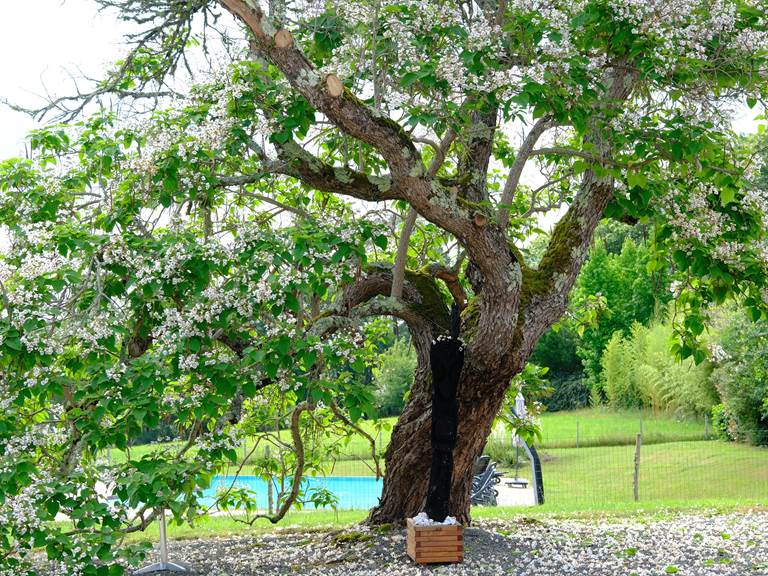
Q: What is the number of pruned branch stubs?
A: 3